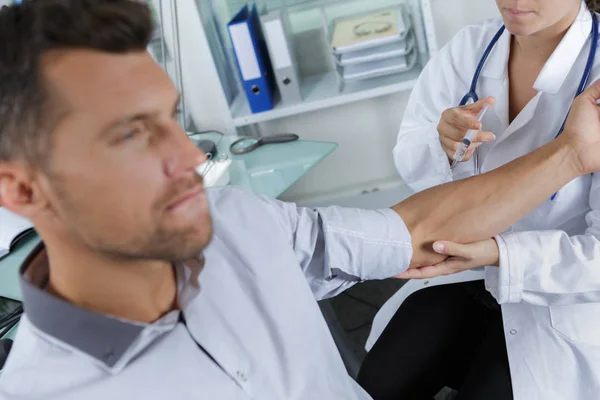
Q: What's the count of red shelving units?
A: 0